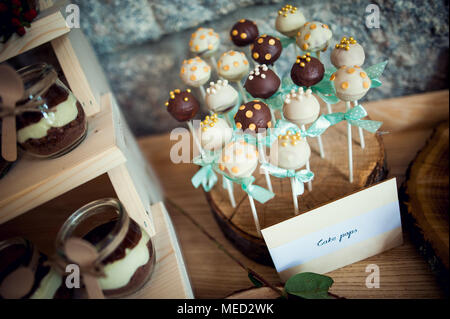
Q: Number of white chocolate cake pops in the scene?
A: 12